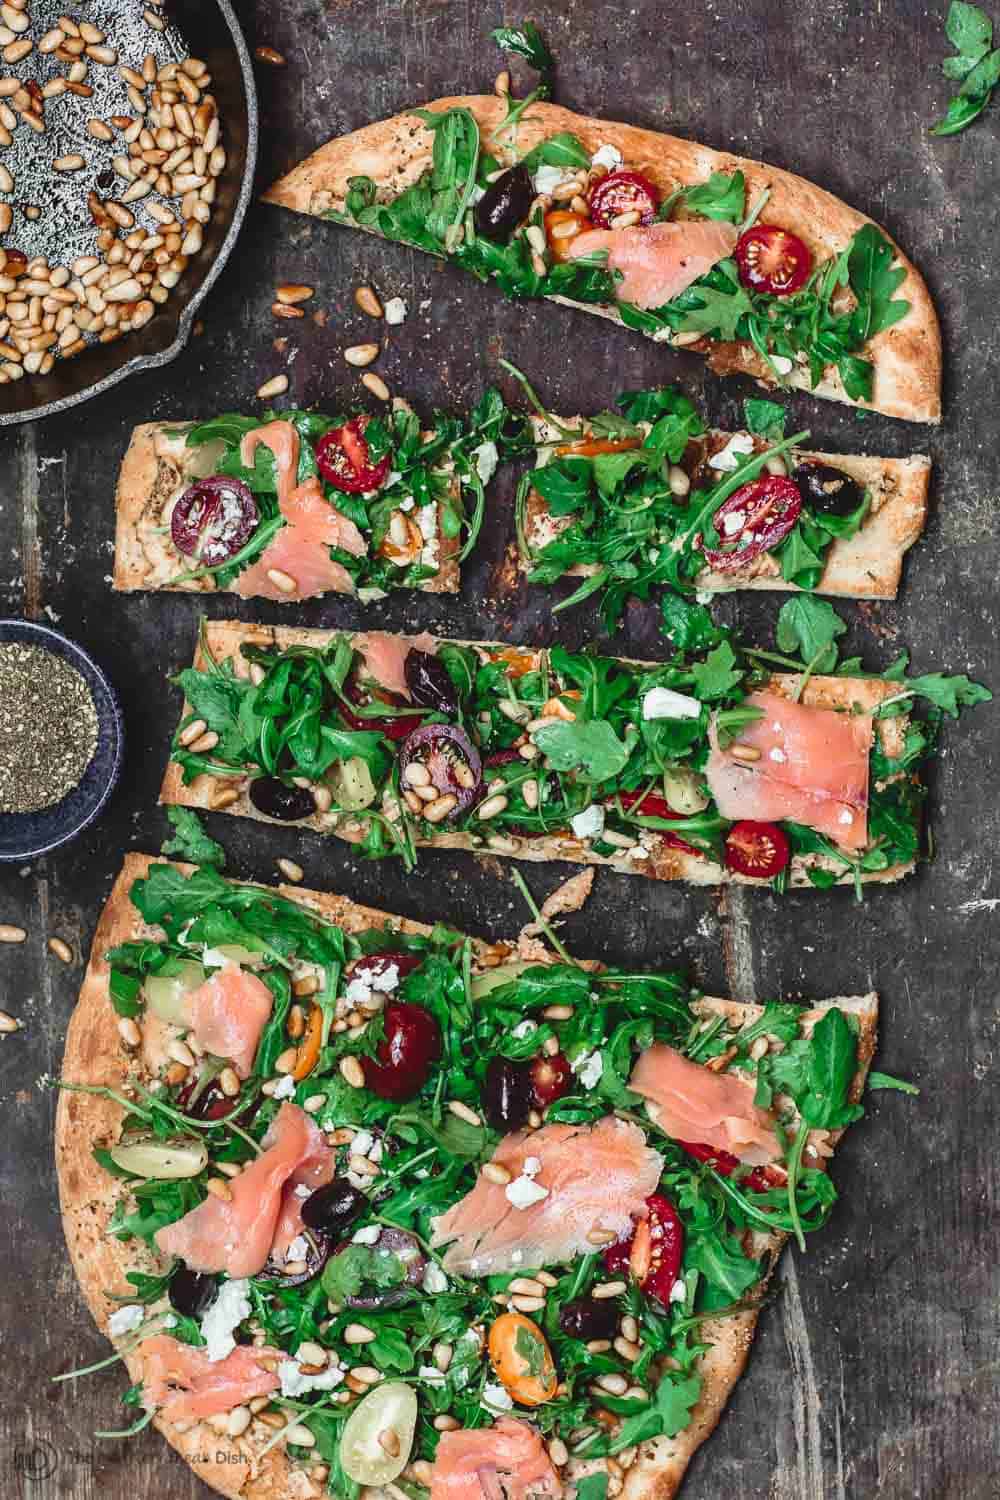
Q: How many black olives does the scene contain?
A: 8